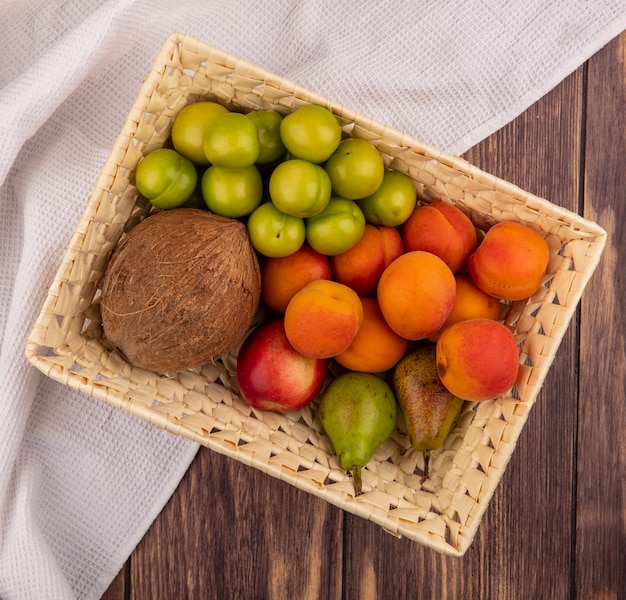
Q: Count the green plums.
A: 11